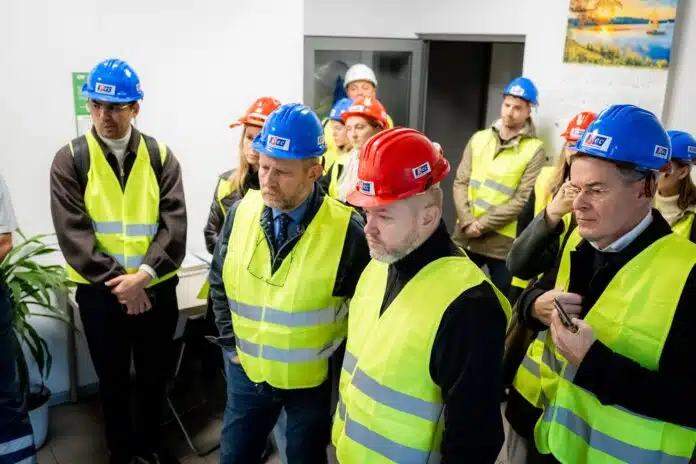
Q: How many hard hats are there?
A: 11